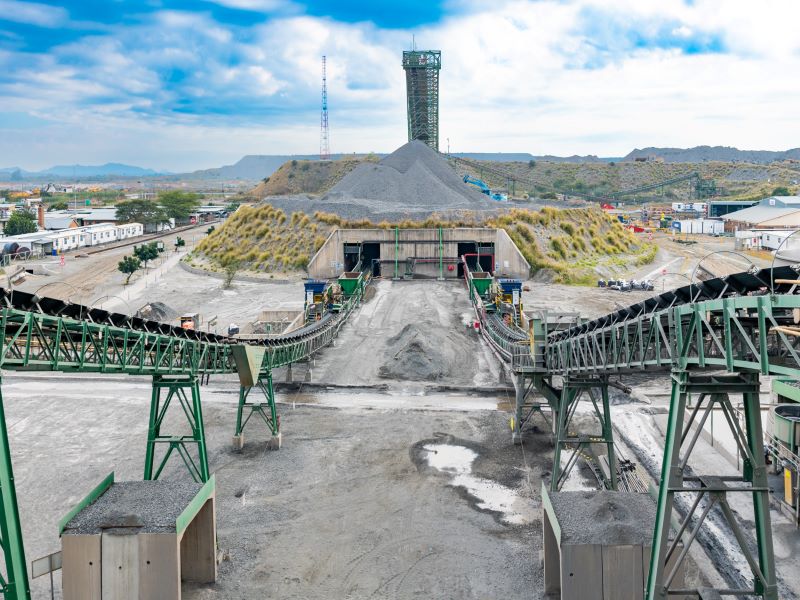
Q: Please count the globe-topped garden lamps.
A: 0